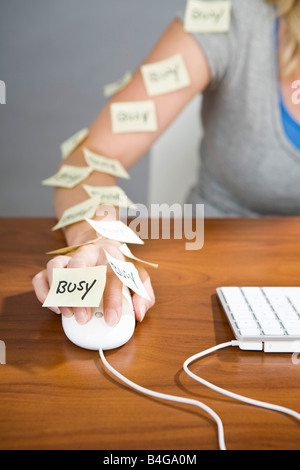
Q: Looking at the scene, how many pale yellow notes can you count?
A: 14